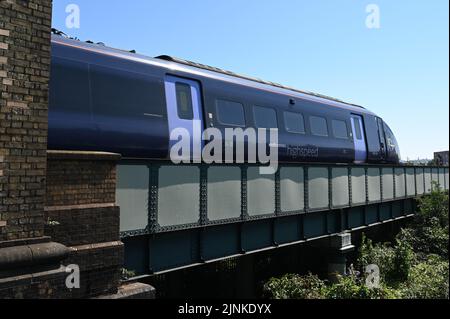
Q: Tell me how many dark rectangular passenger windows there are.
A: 5